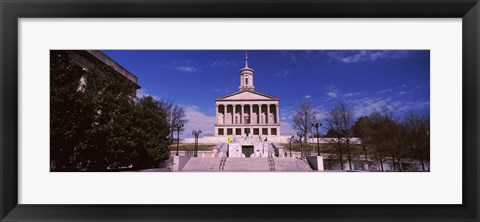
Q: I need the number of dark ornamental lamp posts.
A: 4